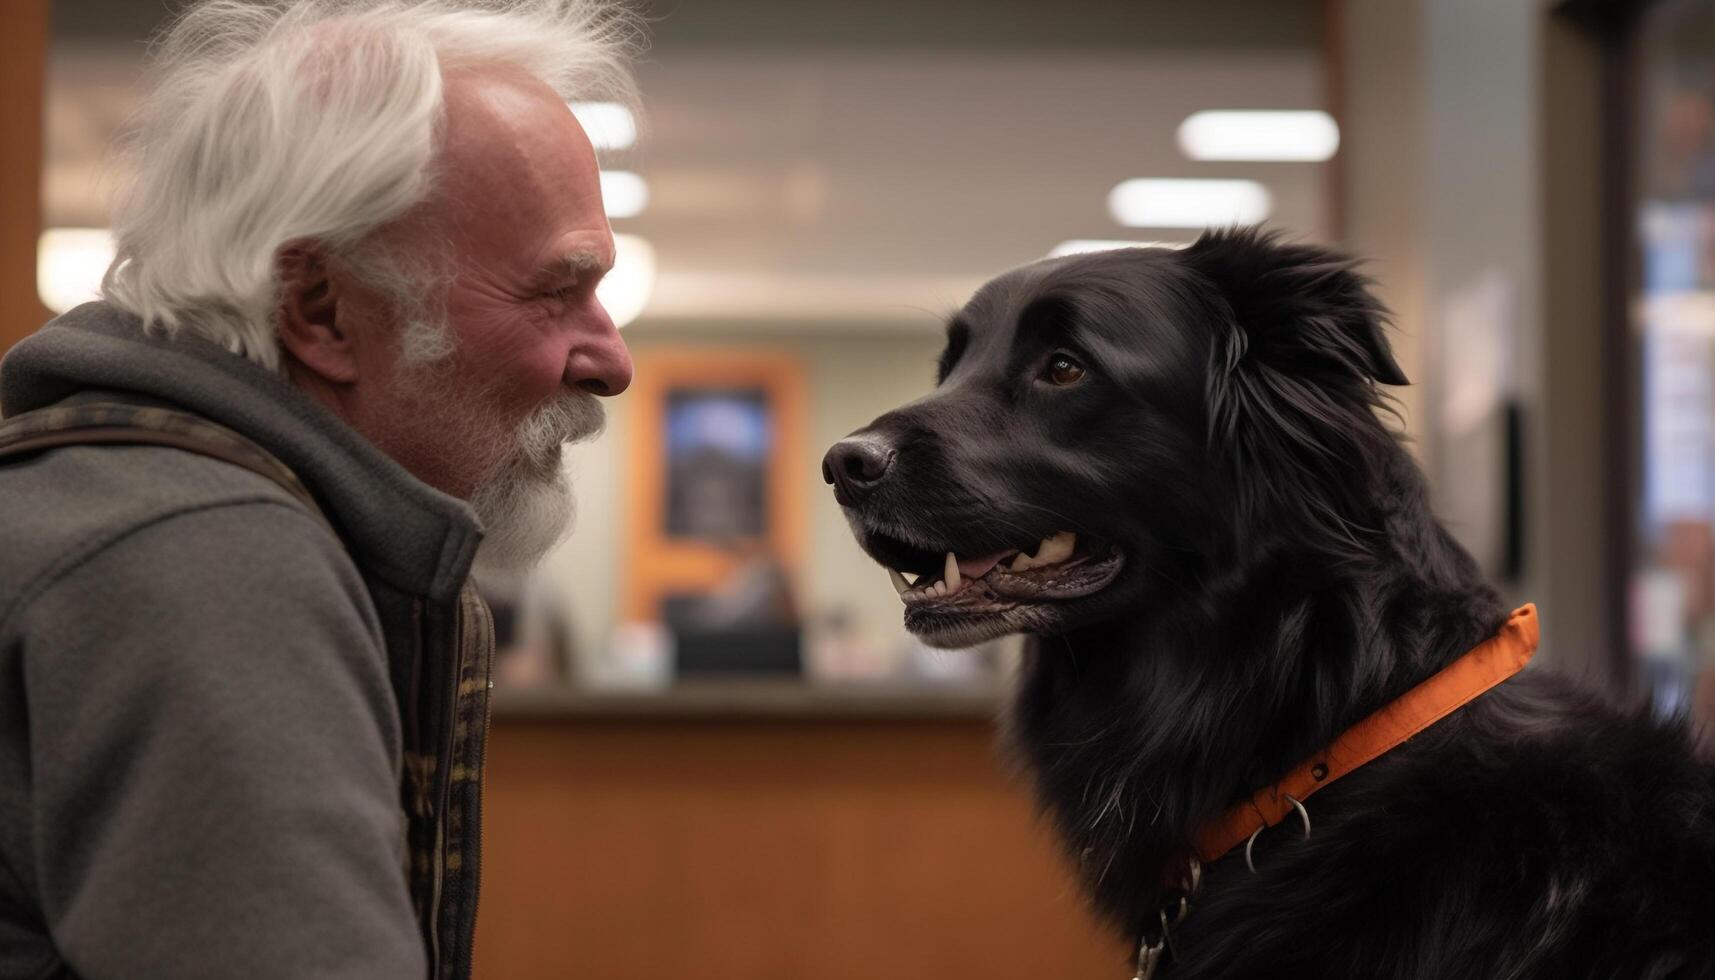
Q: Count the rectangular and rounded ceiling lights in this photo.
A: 7